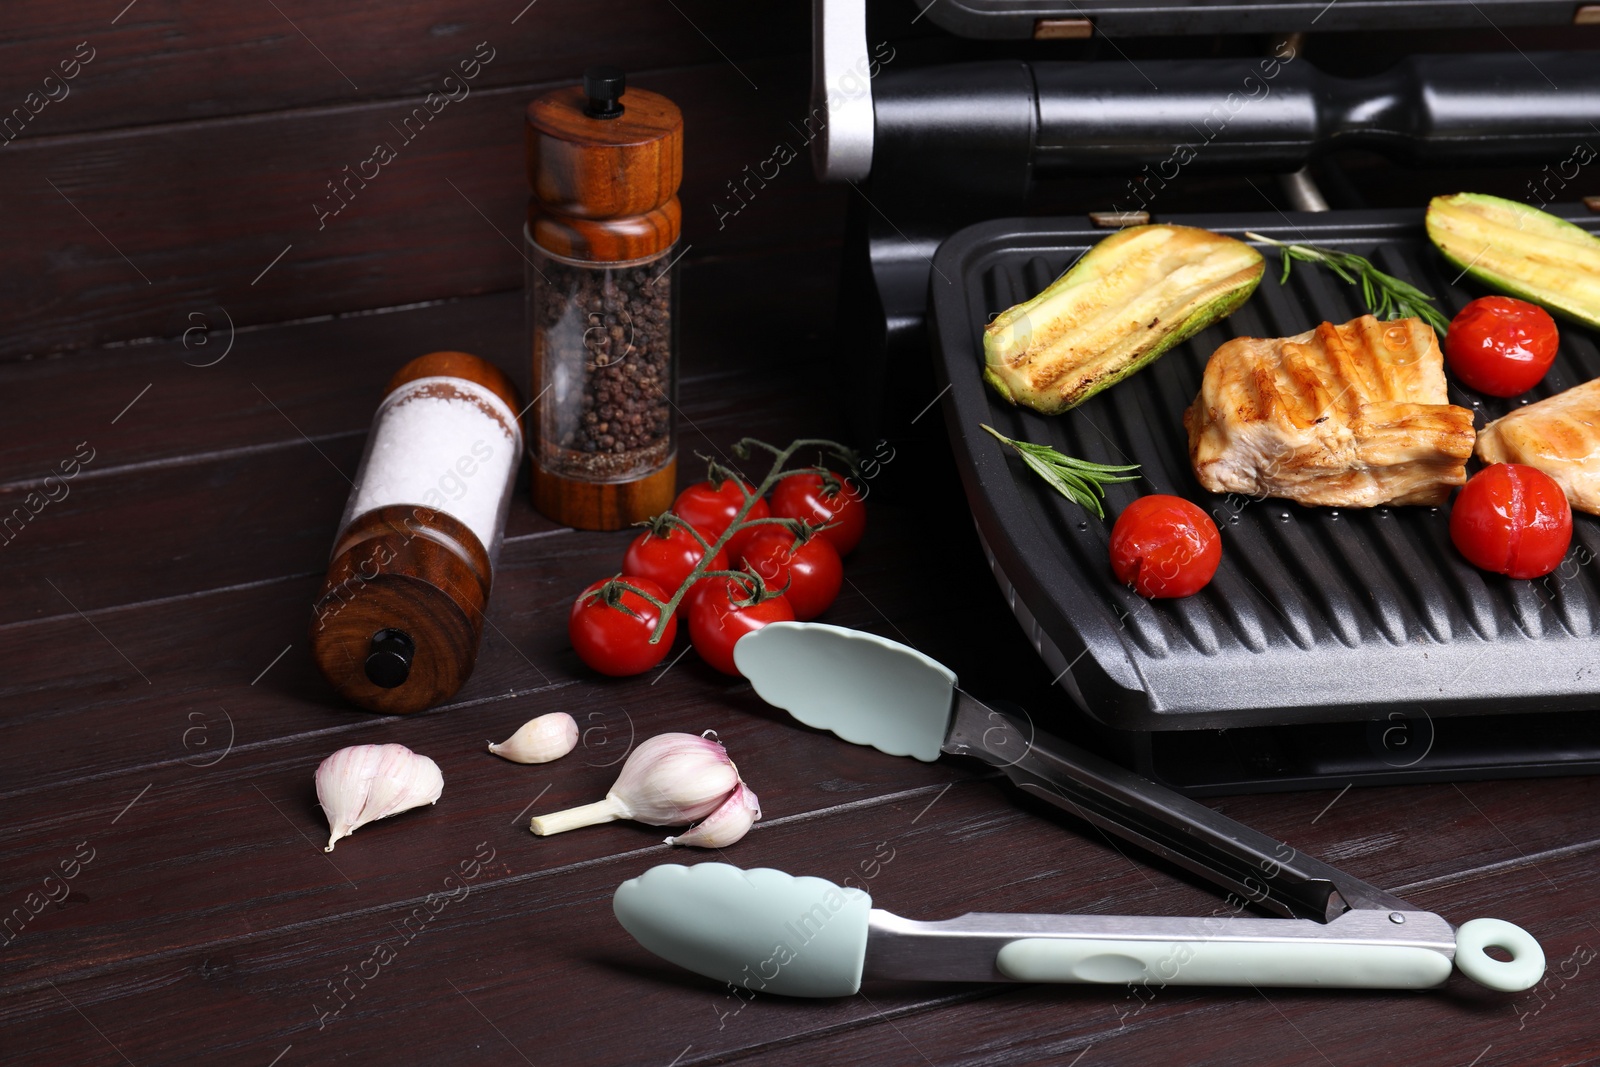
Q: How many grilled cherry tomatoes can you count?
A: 3